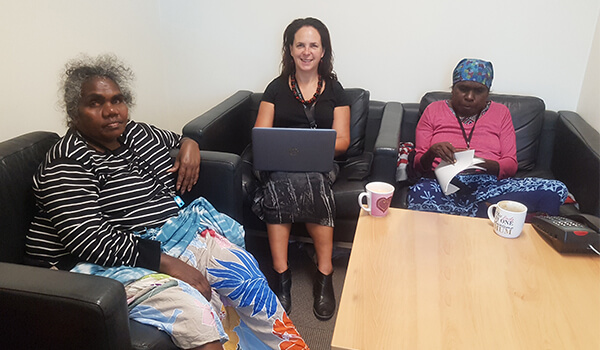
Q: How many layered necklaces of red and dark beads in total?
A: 1